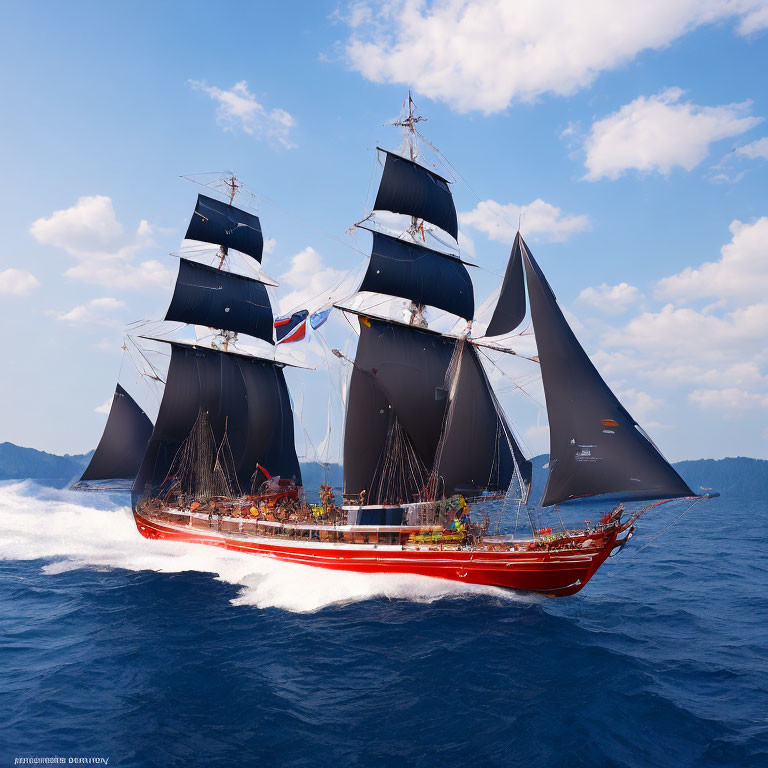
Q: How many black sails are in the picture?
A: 9